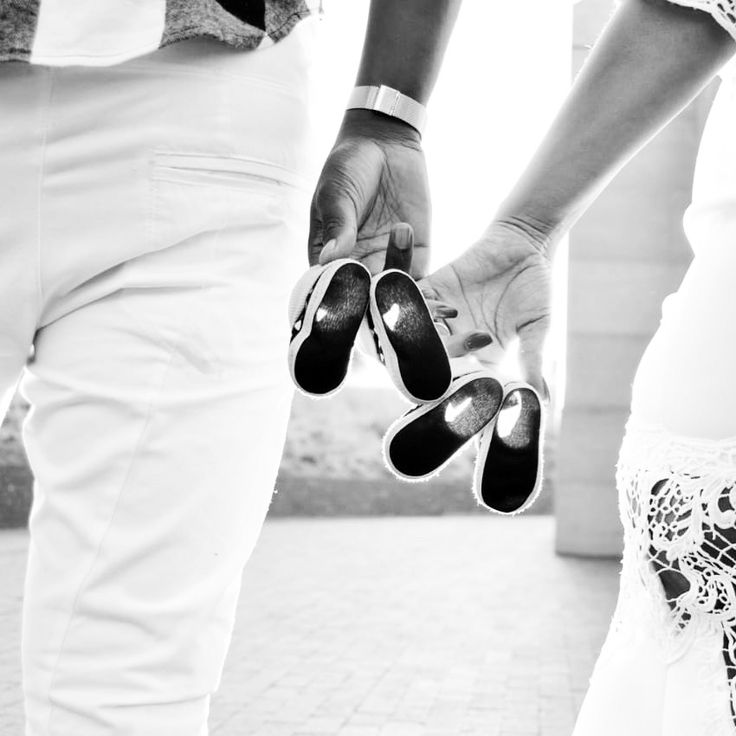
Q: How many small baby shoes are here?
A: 4